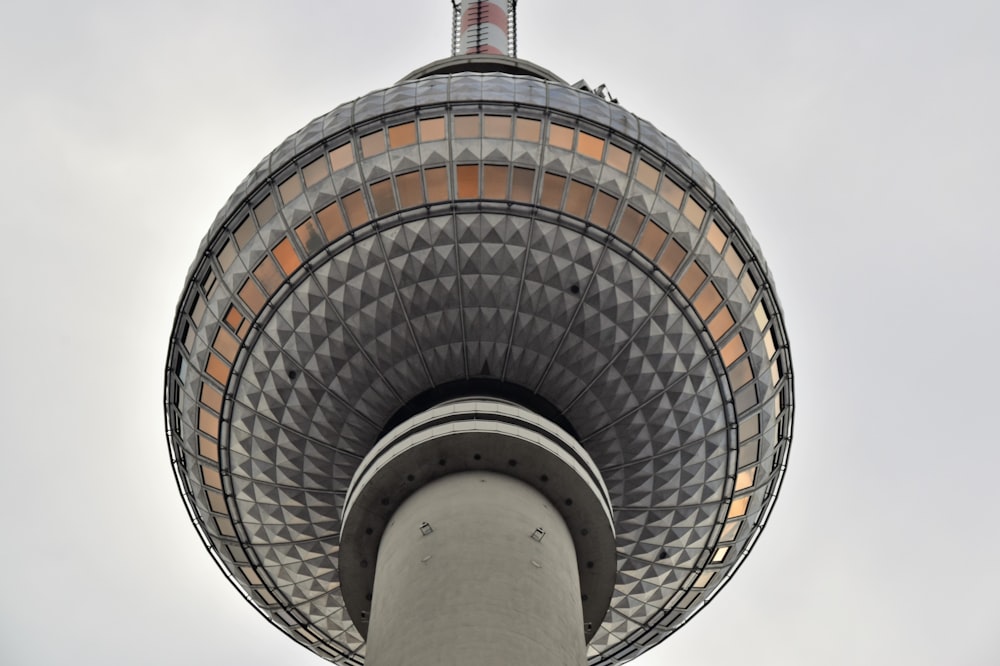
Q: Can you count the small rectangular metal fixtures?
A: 2